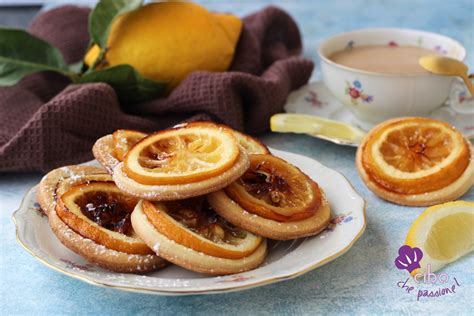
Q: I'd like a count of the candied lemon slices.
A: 7